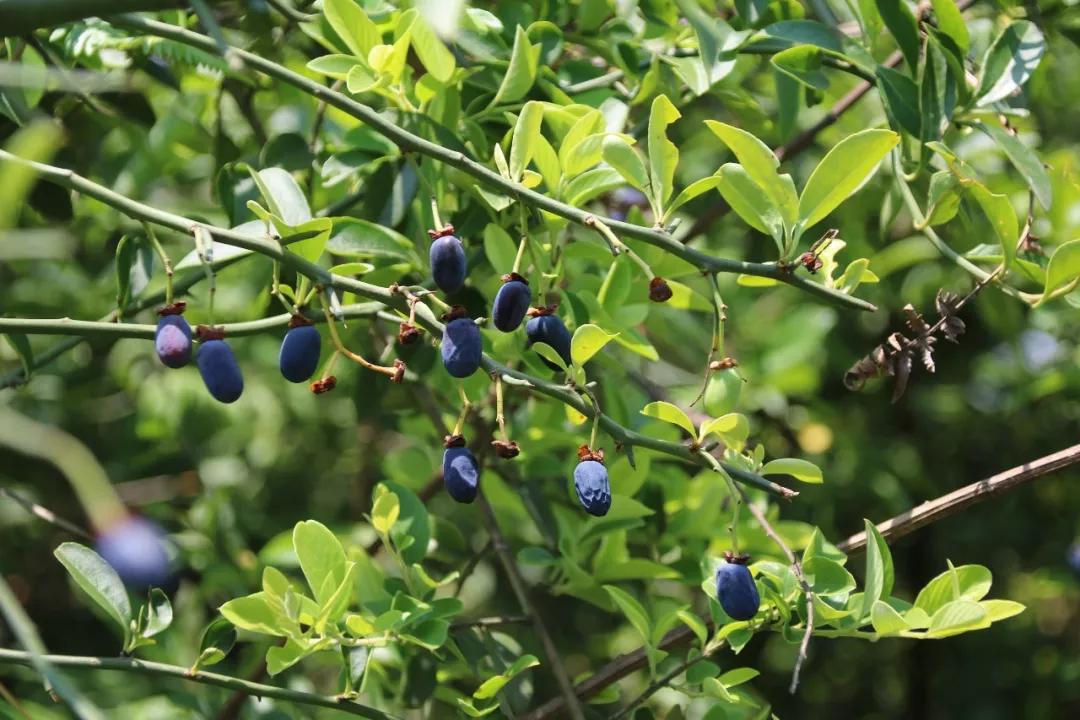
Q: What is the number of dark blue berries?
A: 11